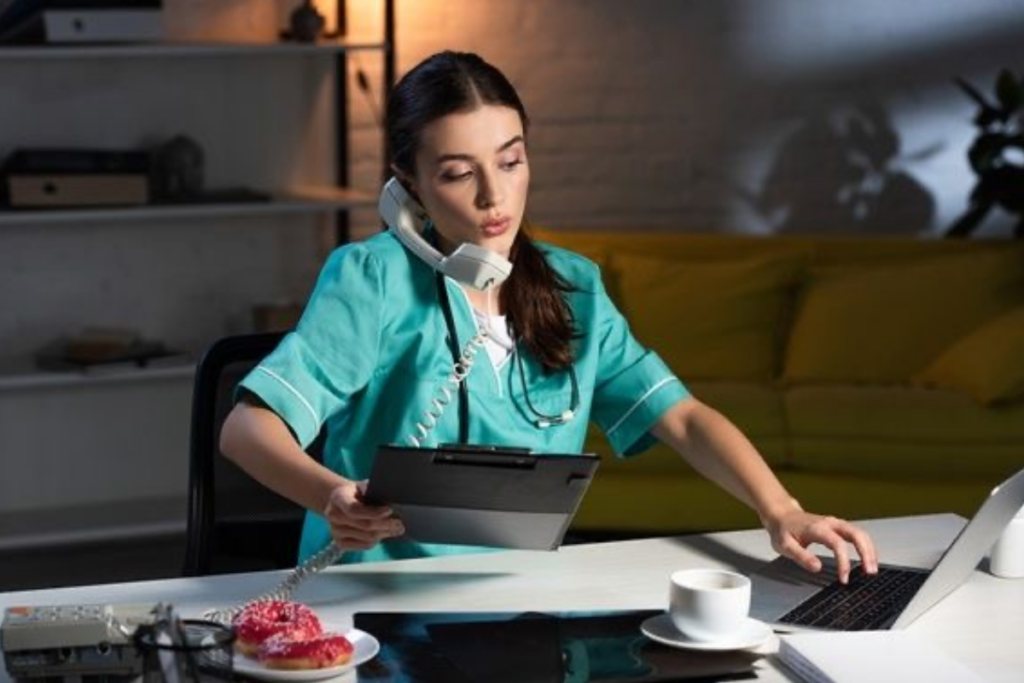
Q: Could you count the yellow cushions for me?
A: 3